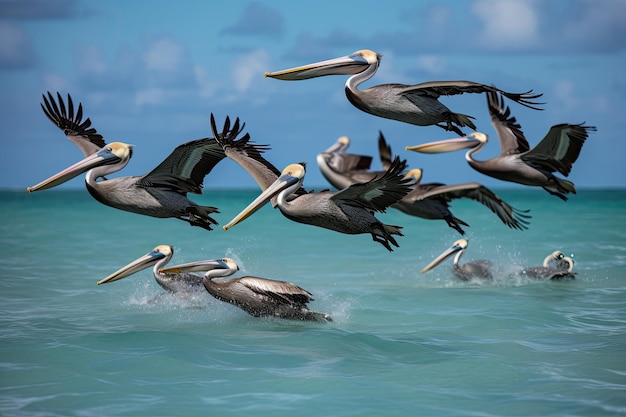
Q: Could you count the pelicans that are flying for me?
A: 6